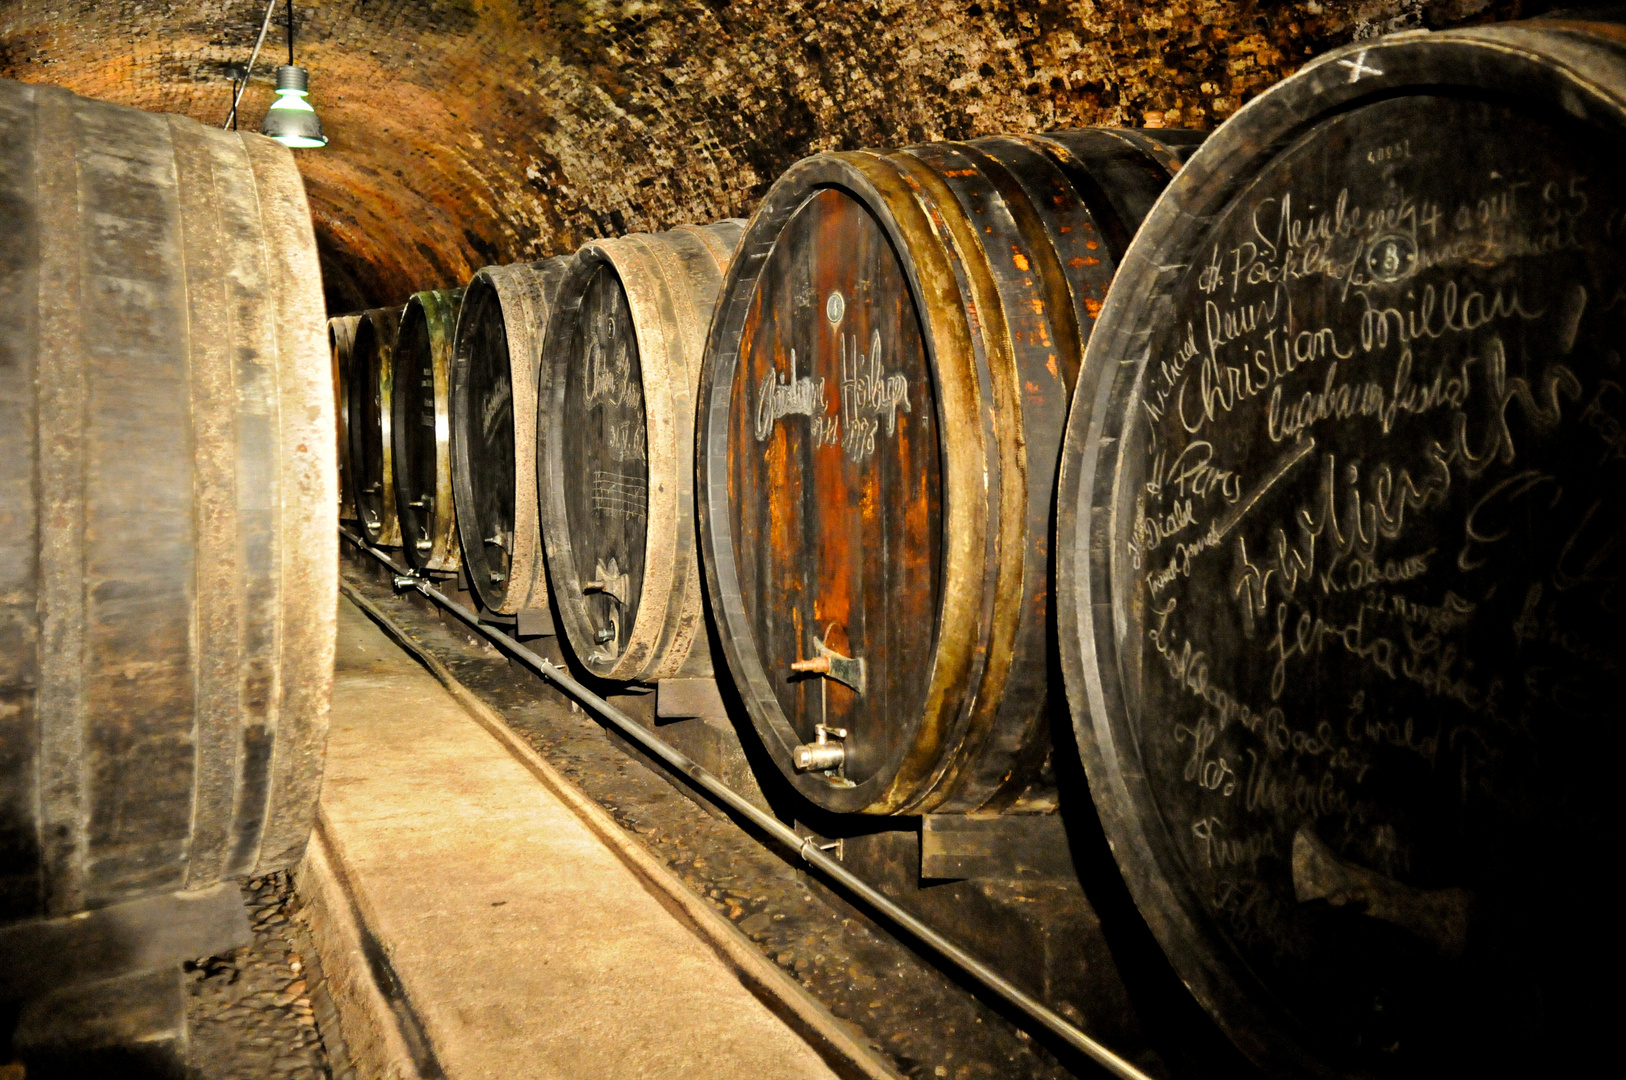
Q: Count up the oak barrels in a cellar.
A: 8